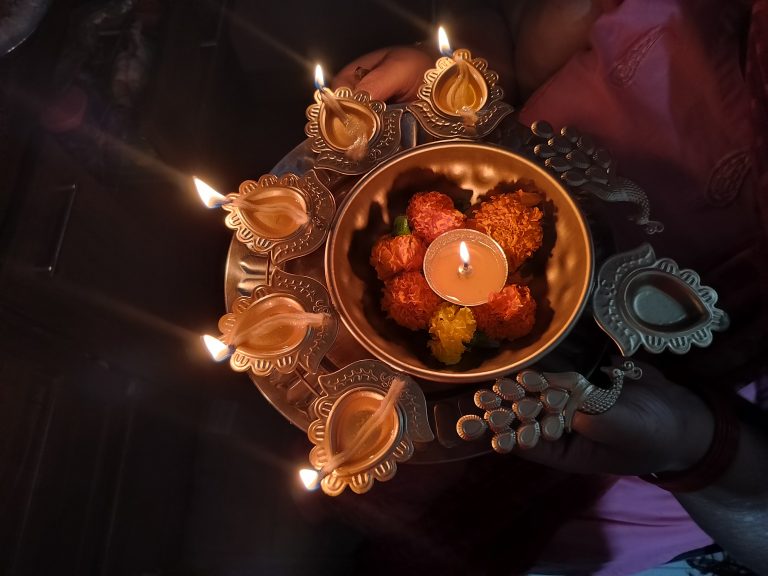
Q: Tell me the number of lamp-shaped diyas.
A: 6